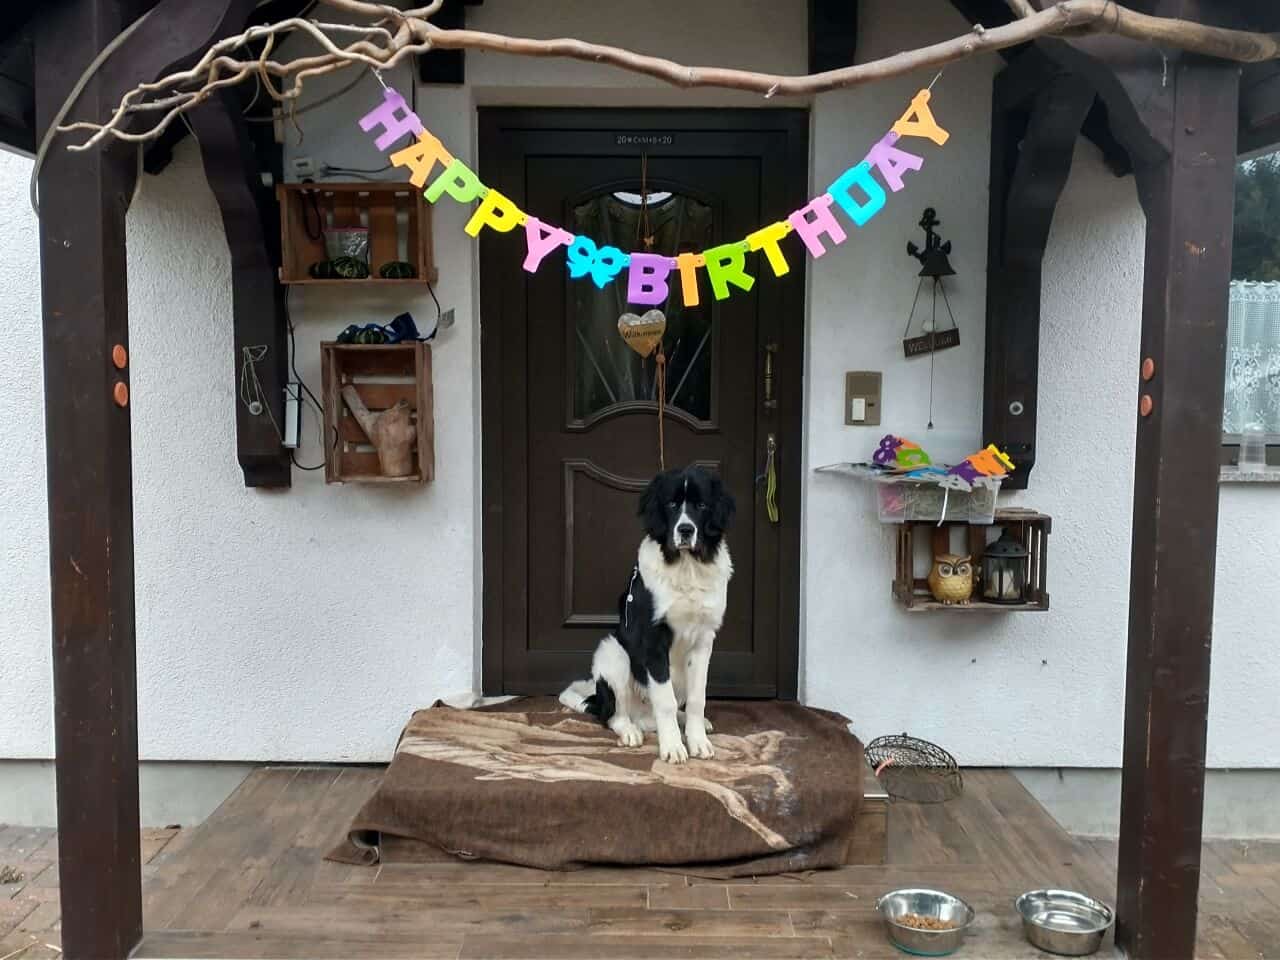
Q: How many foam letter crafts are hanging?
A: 13